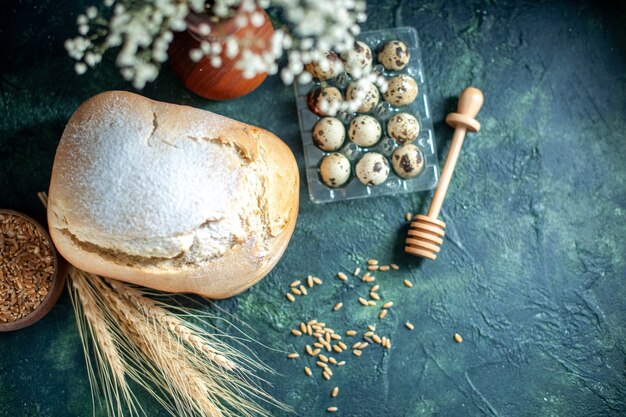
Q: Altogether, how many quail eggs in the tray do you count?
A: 12